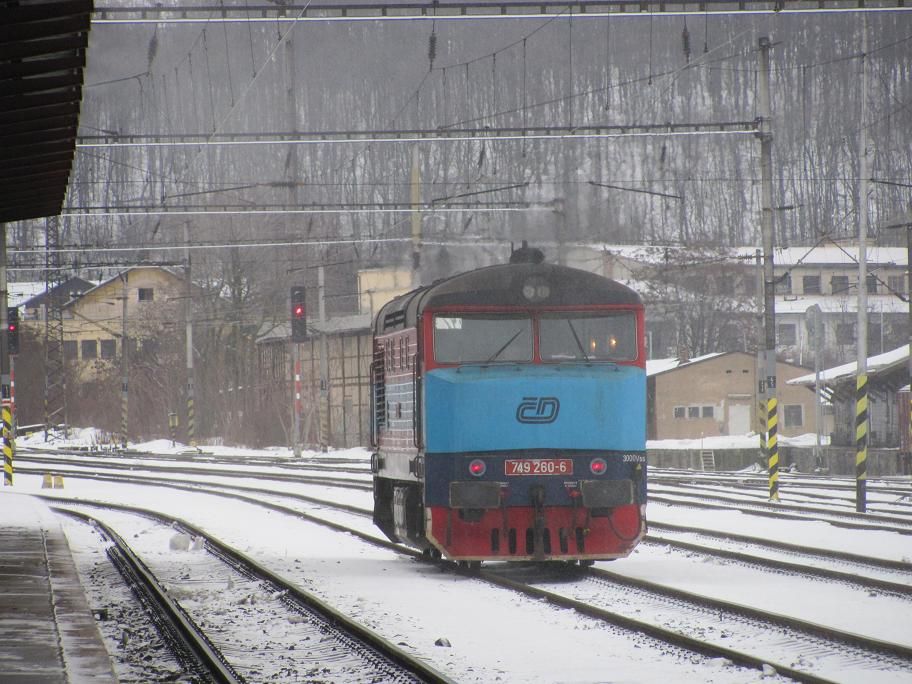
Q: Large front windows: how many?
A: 2